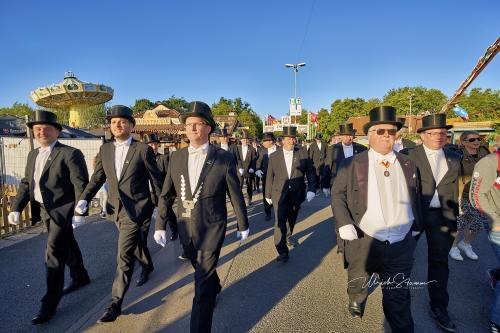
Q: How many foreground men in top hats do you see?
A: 5